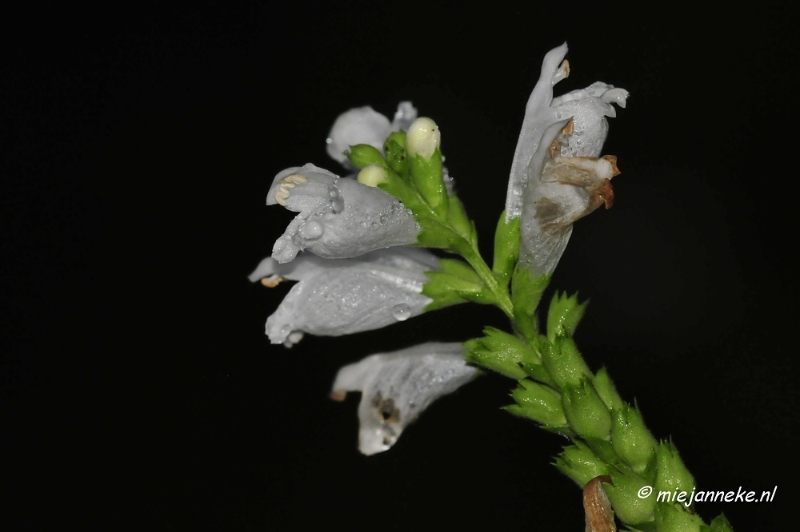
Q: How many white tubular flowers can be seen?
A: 6